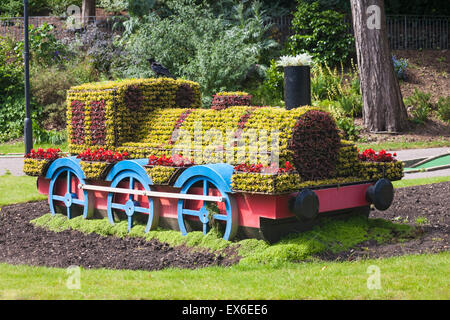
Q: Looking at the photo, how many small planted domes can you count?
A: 1